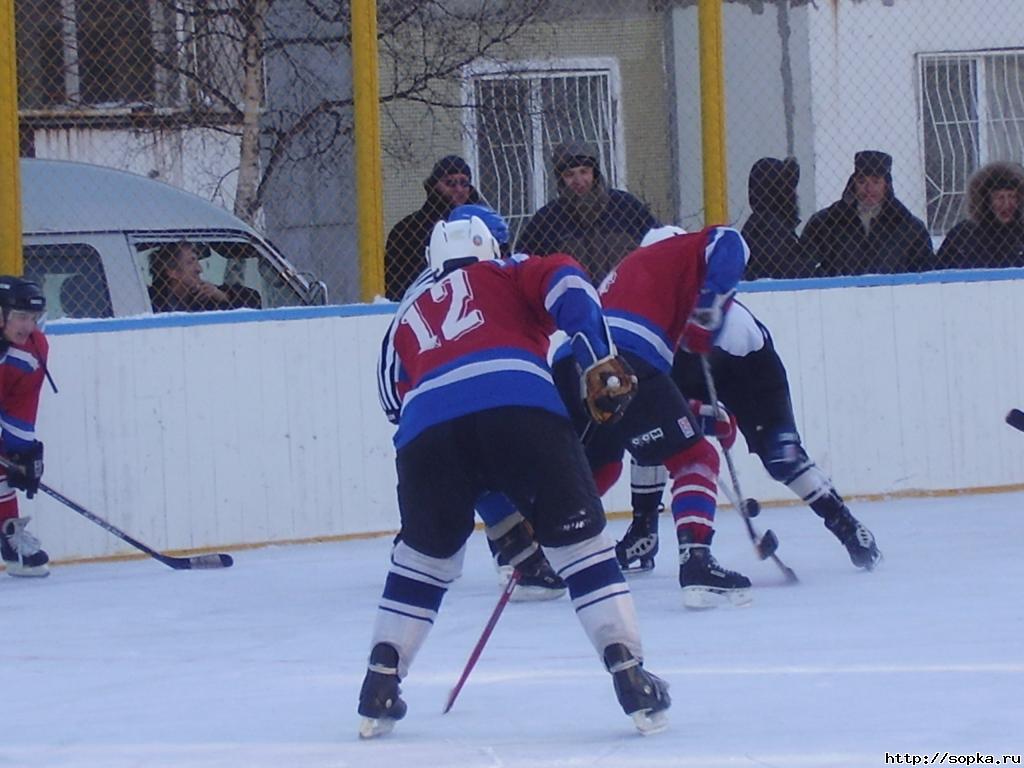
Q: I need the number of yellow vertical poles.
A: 3